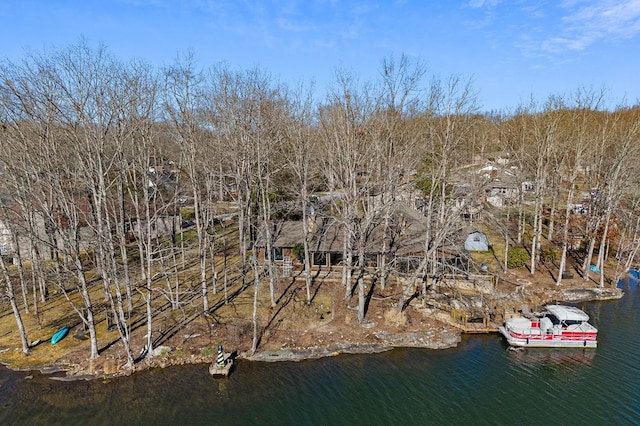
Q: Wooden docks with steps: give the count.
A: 1